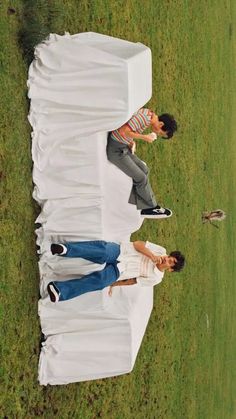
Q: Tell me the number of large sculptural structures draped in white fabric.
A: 1